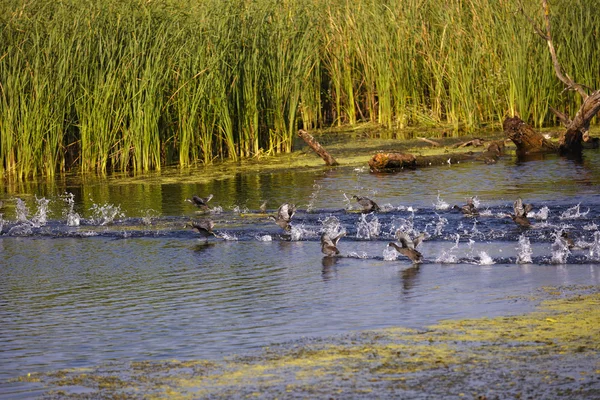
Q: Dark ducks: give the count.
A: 9